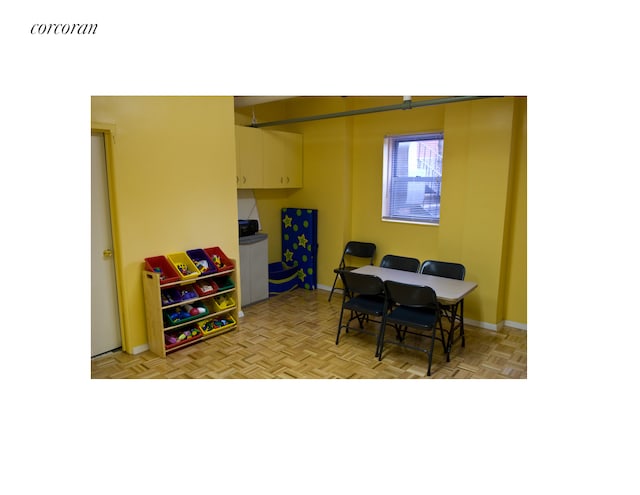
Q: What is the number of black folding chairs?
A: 5